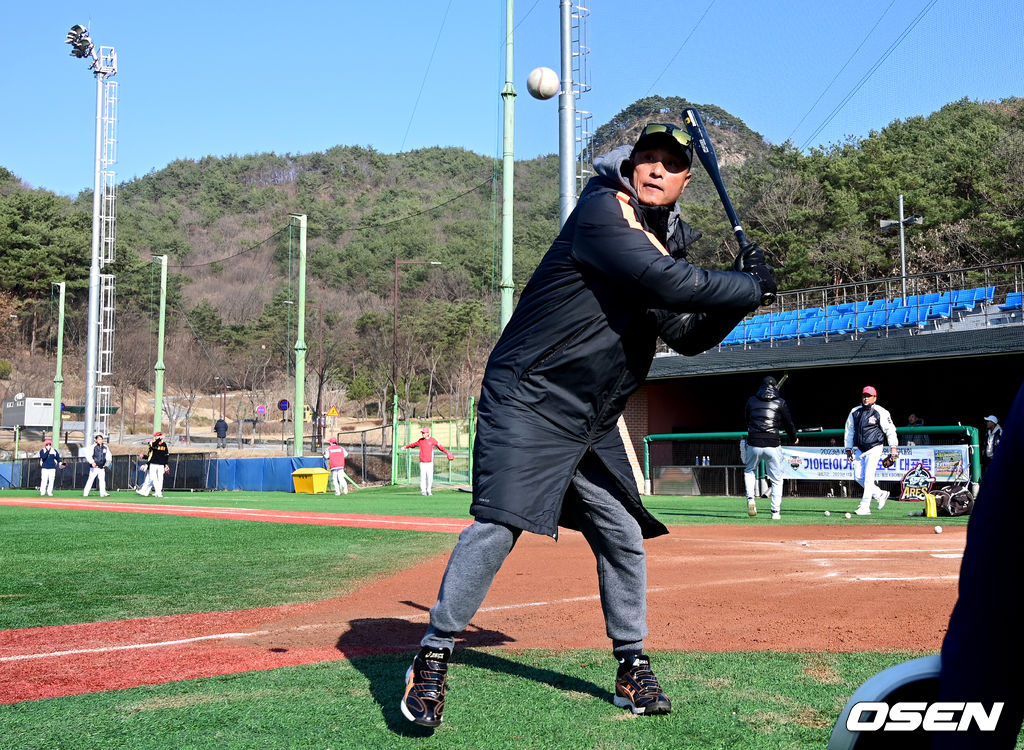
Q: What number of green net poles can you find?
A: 4